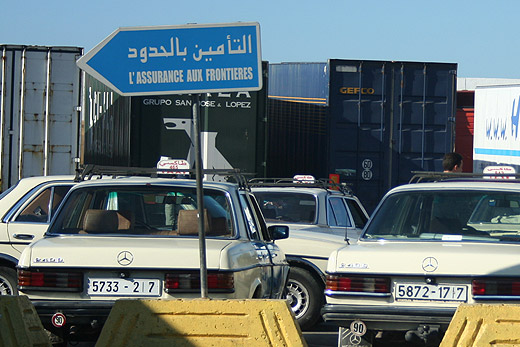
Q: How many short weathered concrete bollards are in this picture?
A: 3